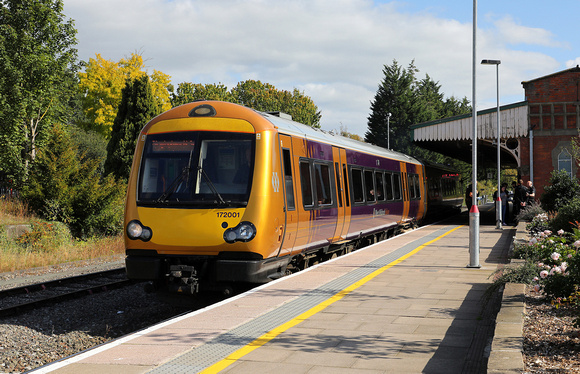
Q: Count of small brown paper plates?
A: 0